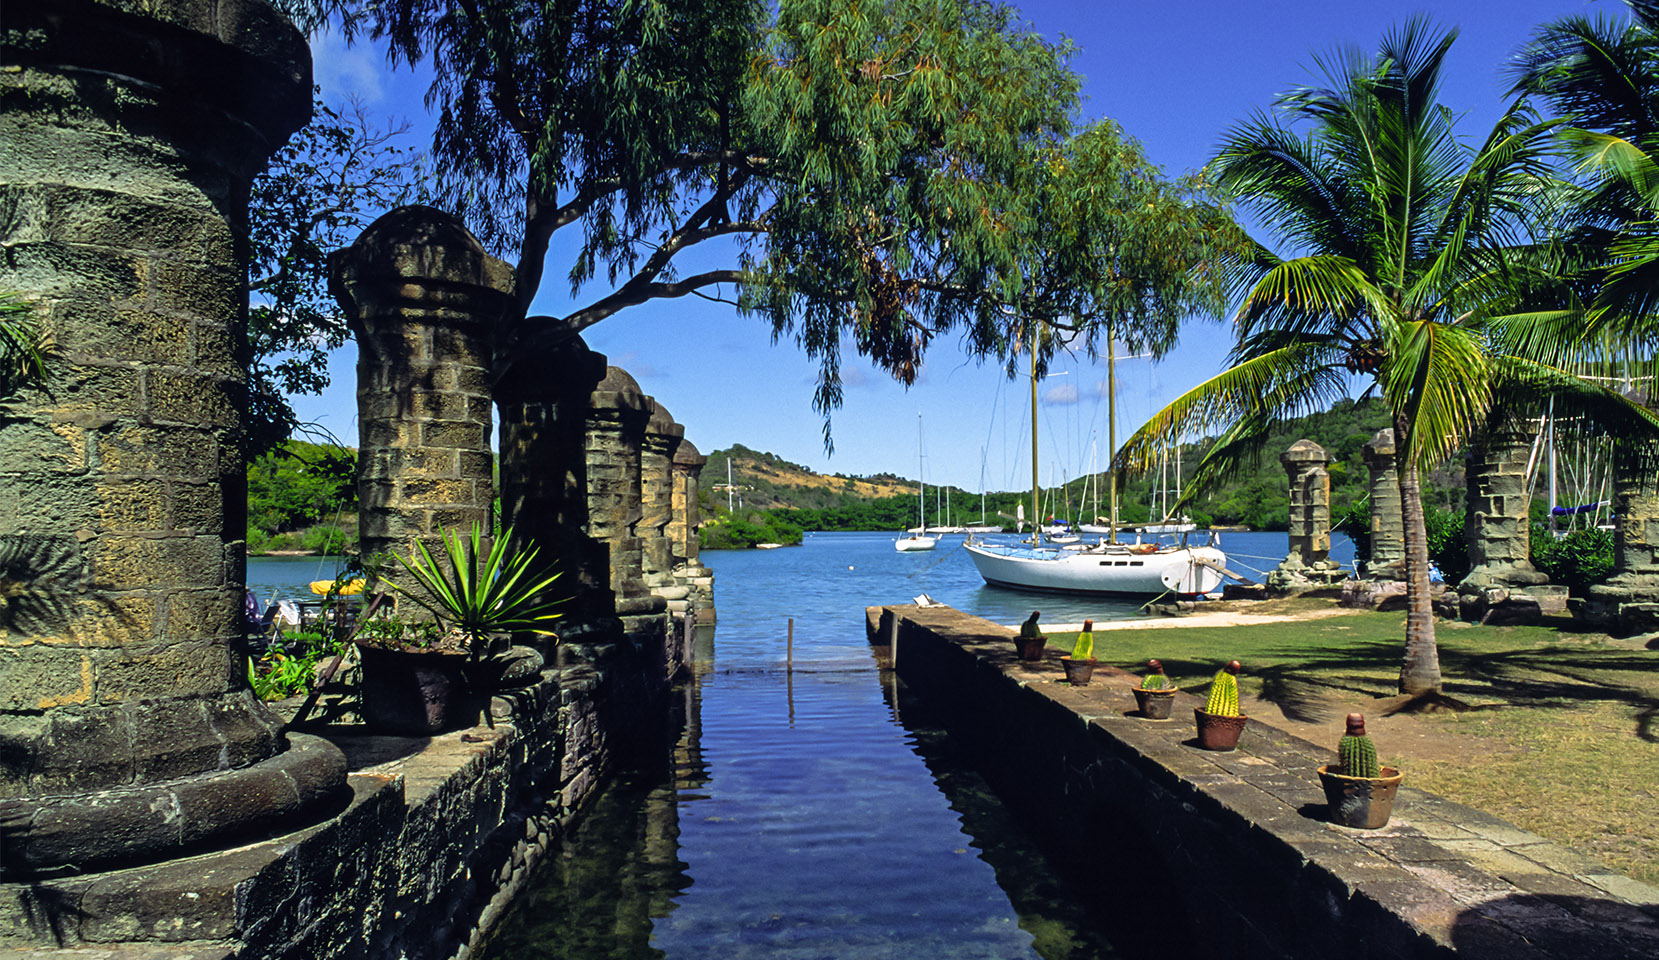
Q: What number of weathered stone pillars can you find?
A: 10